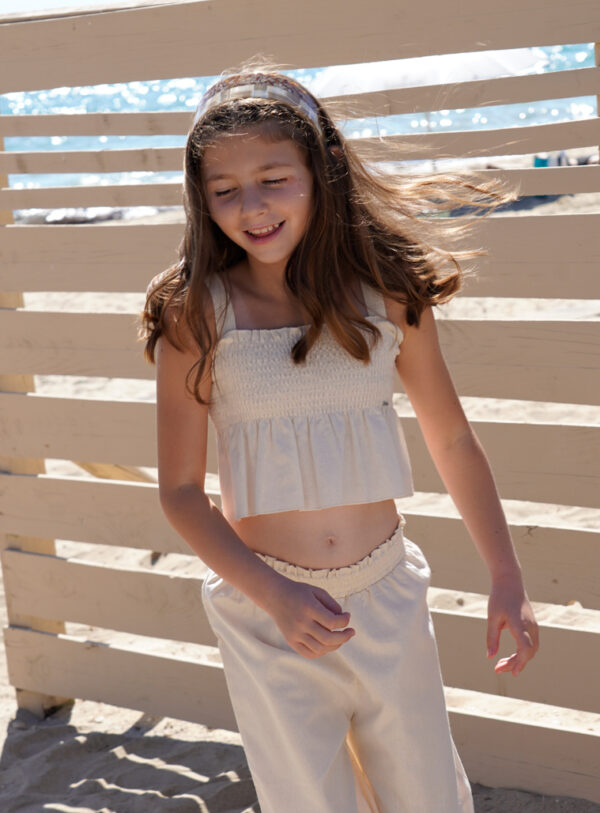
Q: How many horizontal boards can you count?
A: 10